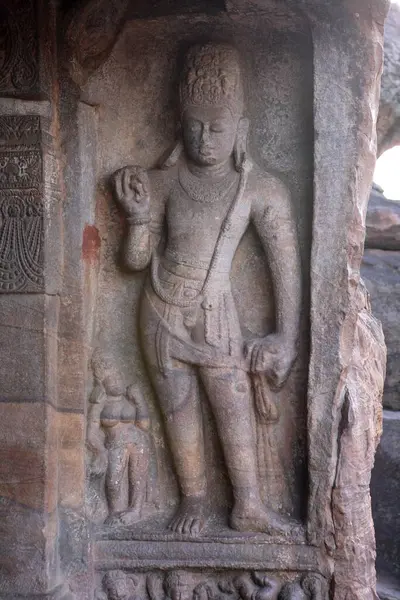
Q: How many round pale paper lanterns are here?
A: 0